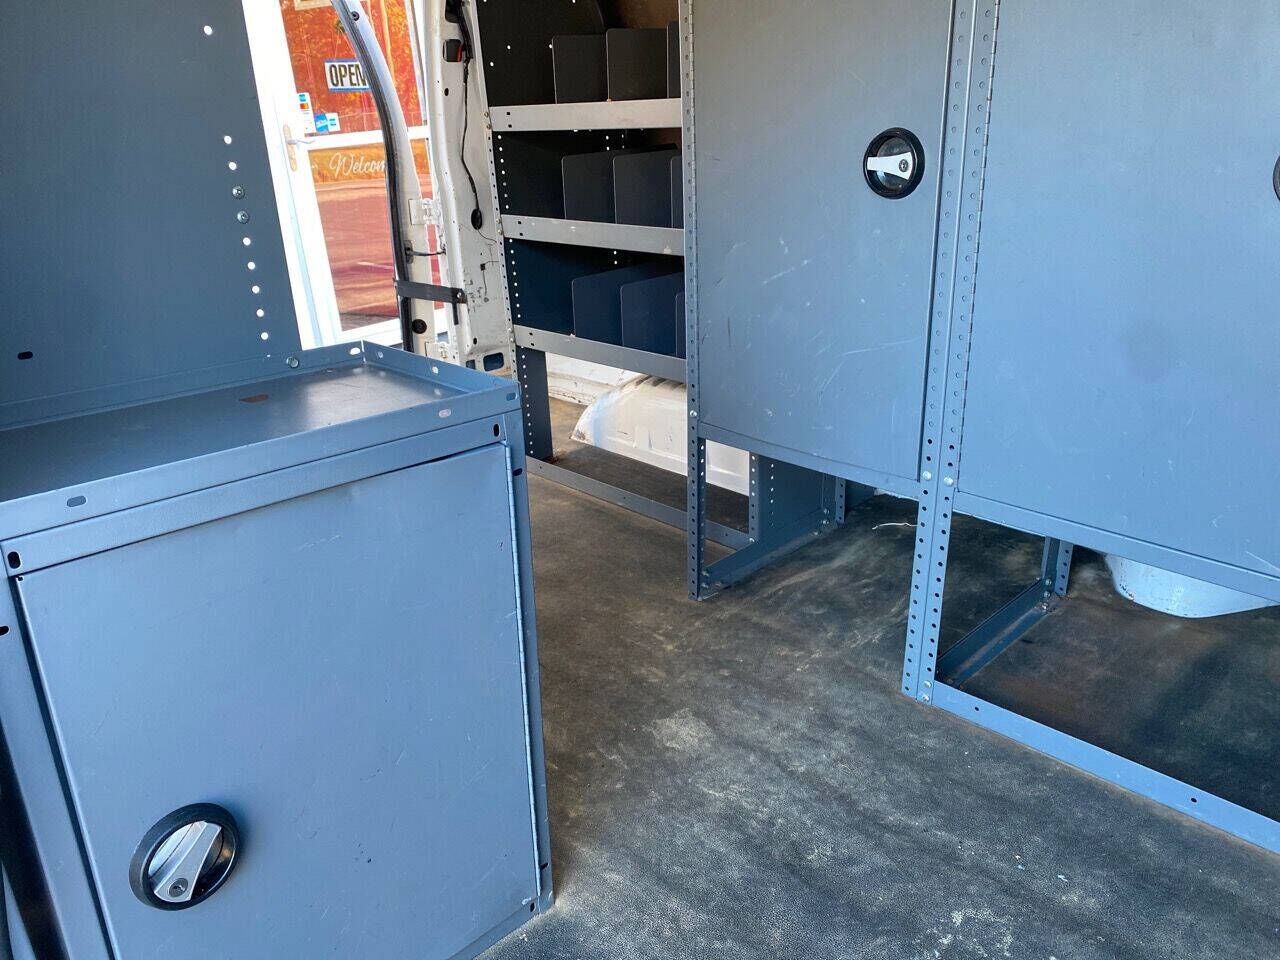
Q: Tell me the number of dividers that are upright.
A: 9